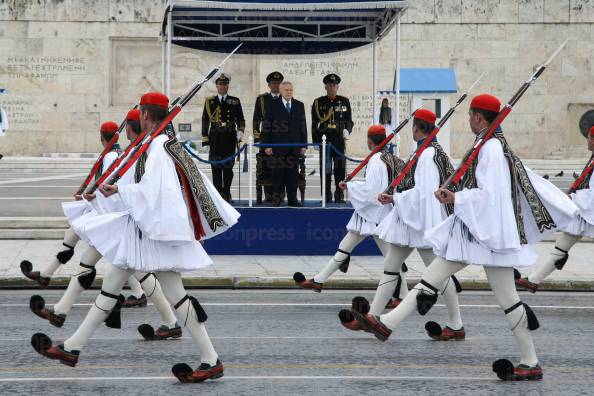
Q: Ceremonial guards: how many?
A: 7